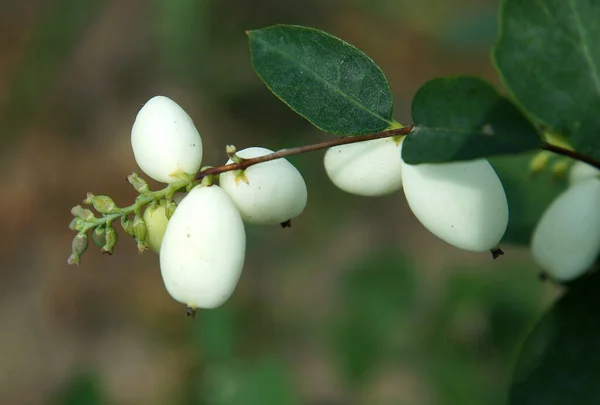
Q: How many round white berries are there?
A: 7